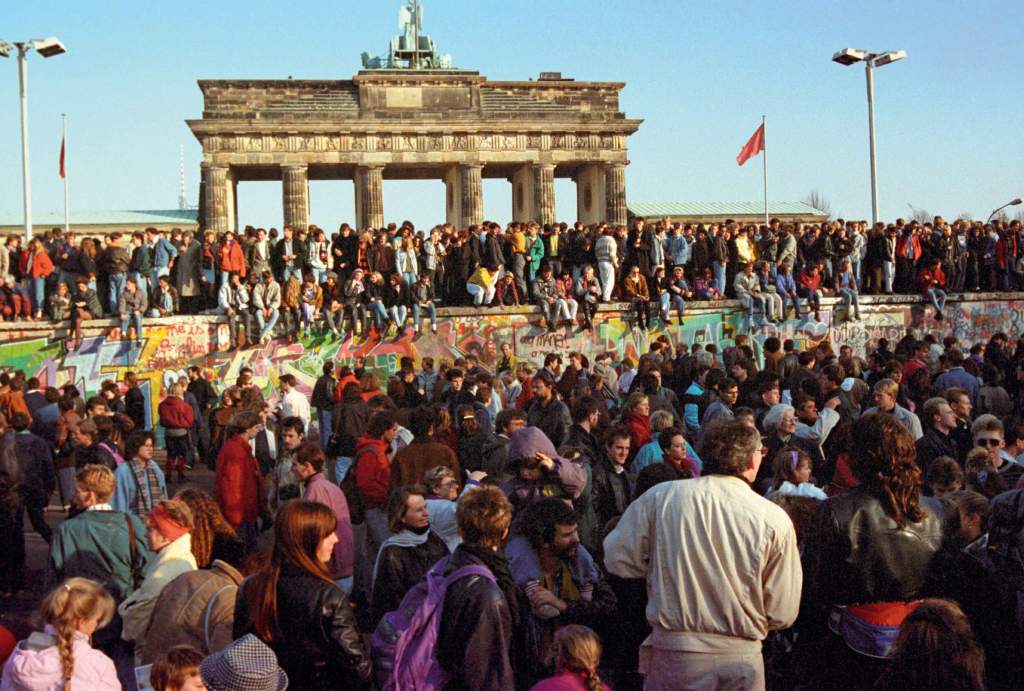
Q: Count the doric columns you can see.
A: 6